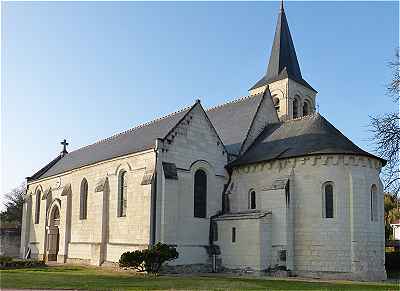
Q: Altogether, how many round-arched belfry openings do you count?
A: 3